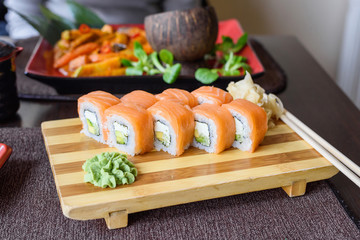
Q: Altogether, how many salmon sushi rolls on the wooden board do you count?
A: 8